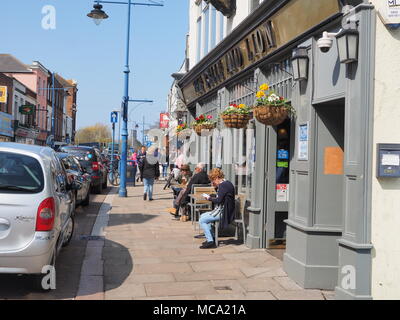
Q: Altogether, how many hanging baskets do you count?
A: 4